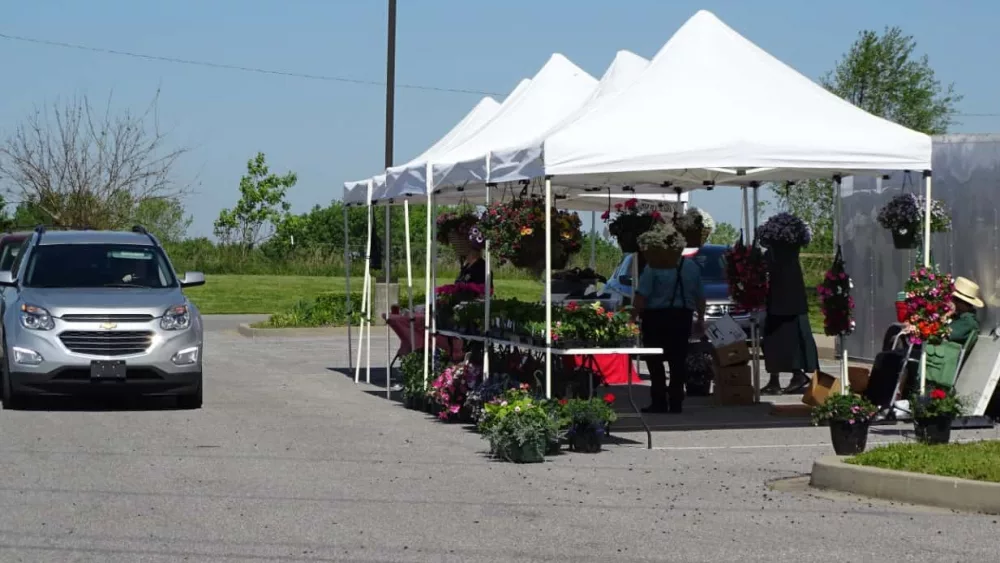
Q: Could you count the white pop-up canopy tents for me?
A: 5